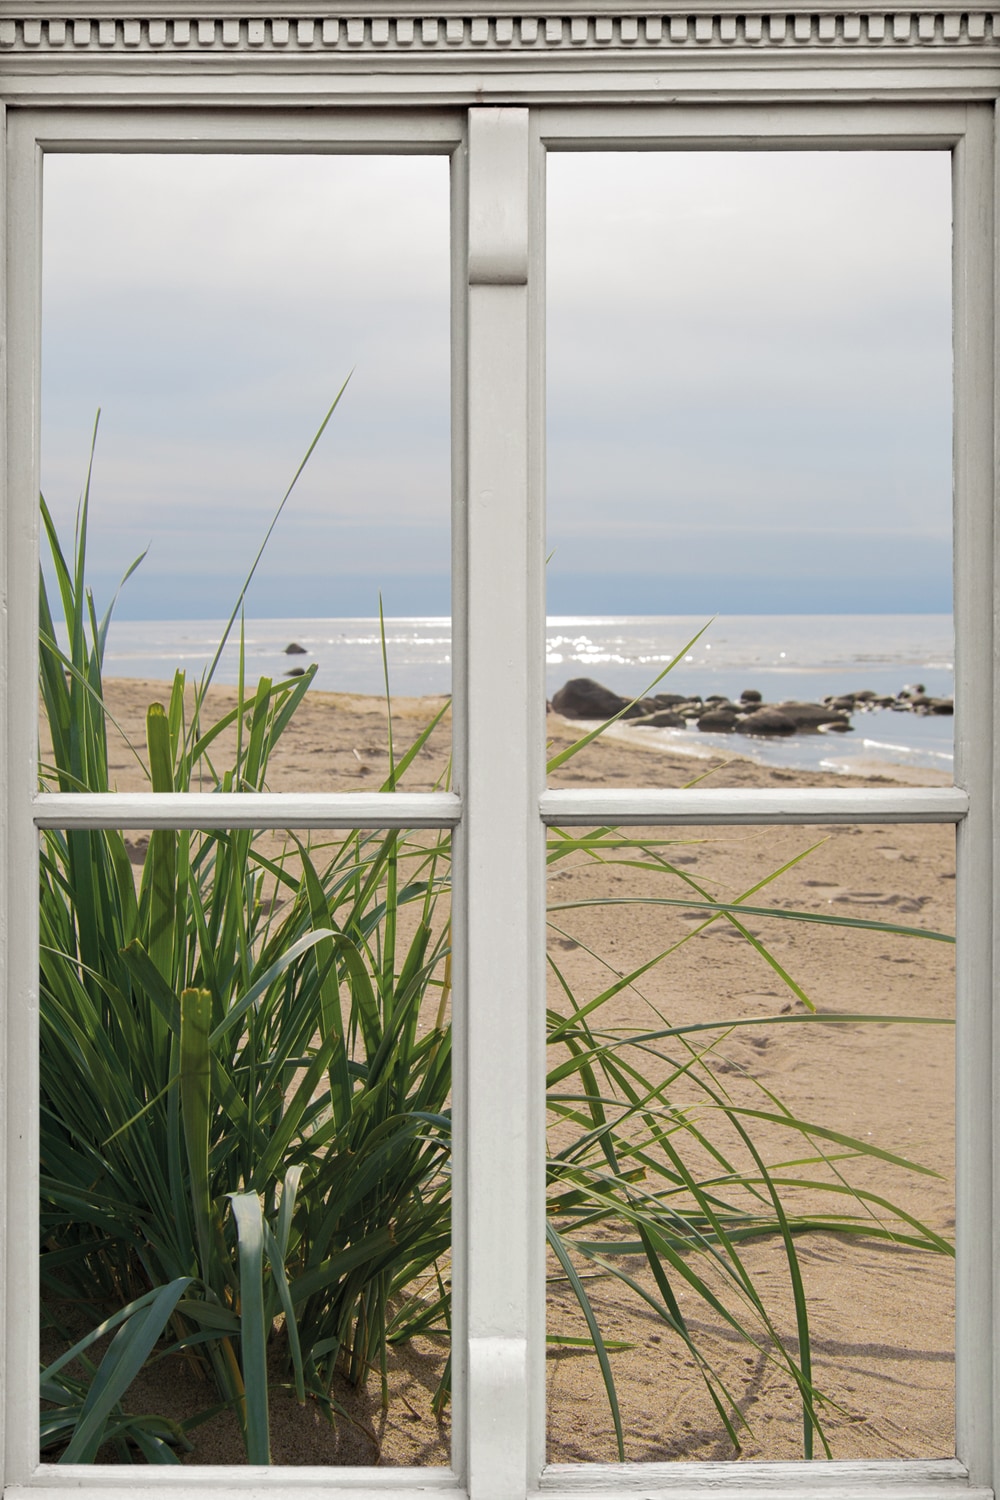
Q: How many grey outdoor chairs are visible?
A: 0